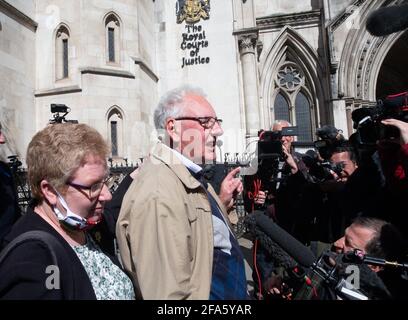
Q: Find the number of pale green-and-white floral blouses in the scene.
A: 1